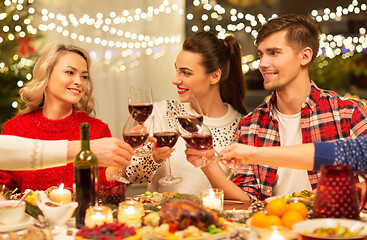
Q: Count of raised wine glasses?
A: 5